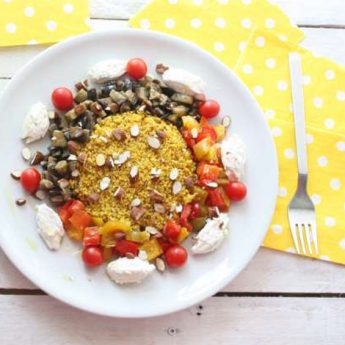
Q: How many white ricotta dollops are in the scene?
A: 7